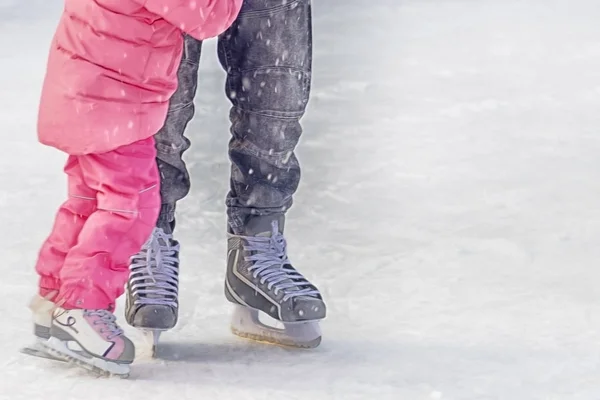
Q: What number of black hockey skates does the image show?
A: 2